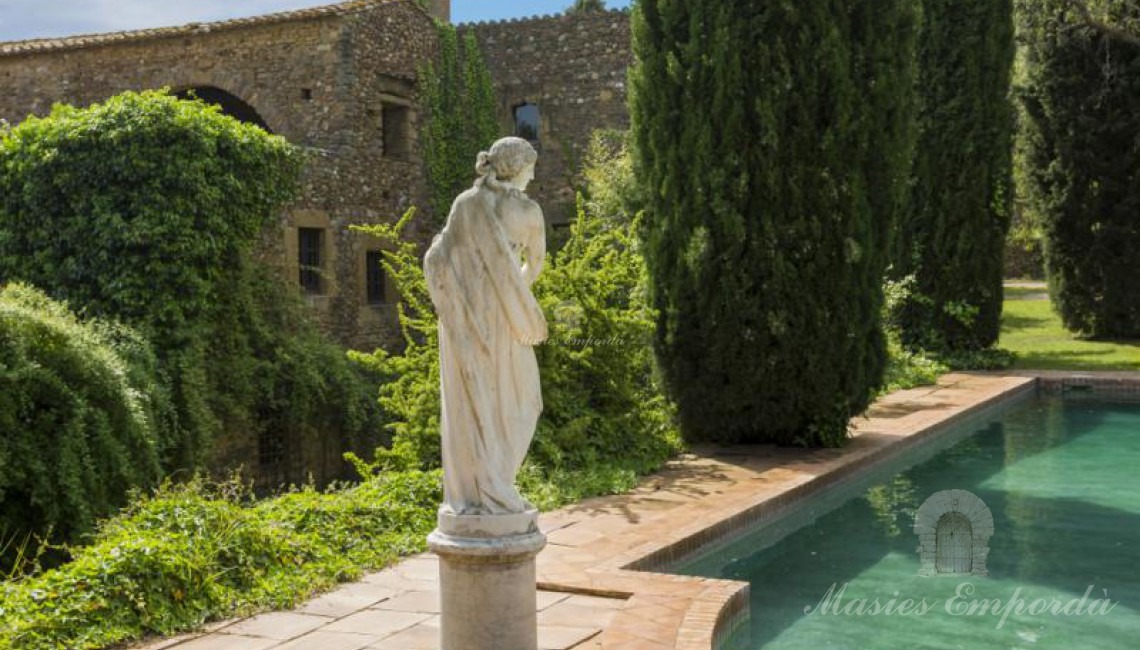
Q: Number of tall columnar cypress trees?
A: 3